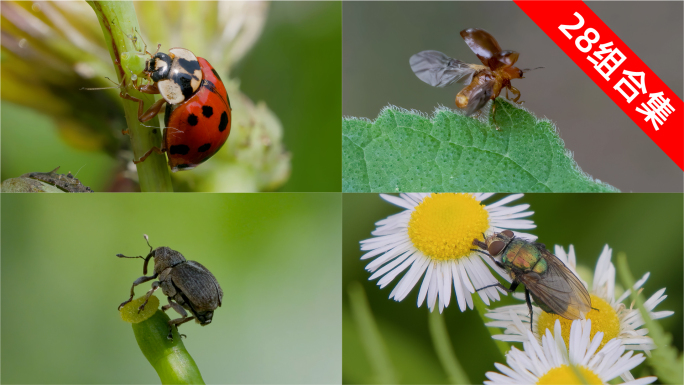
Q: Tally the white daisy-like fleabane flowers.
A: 3